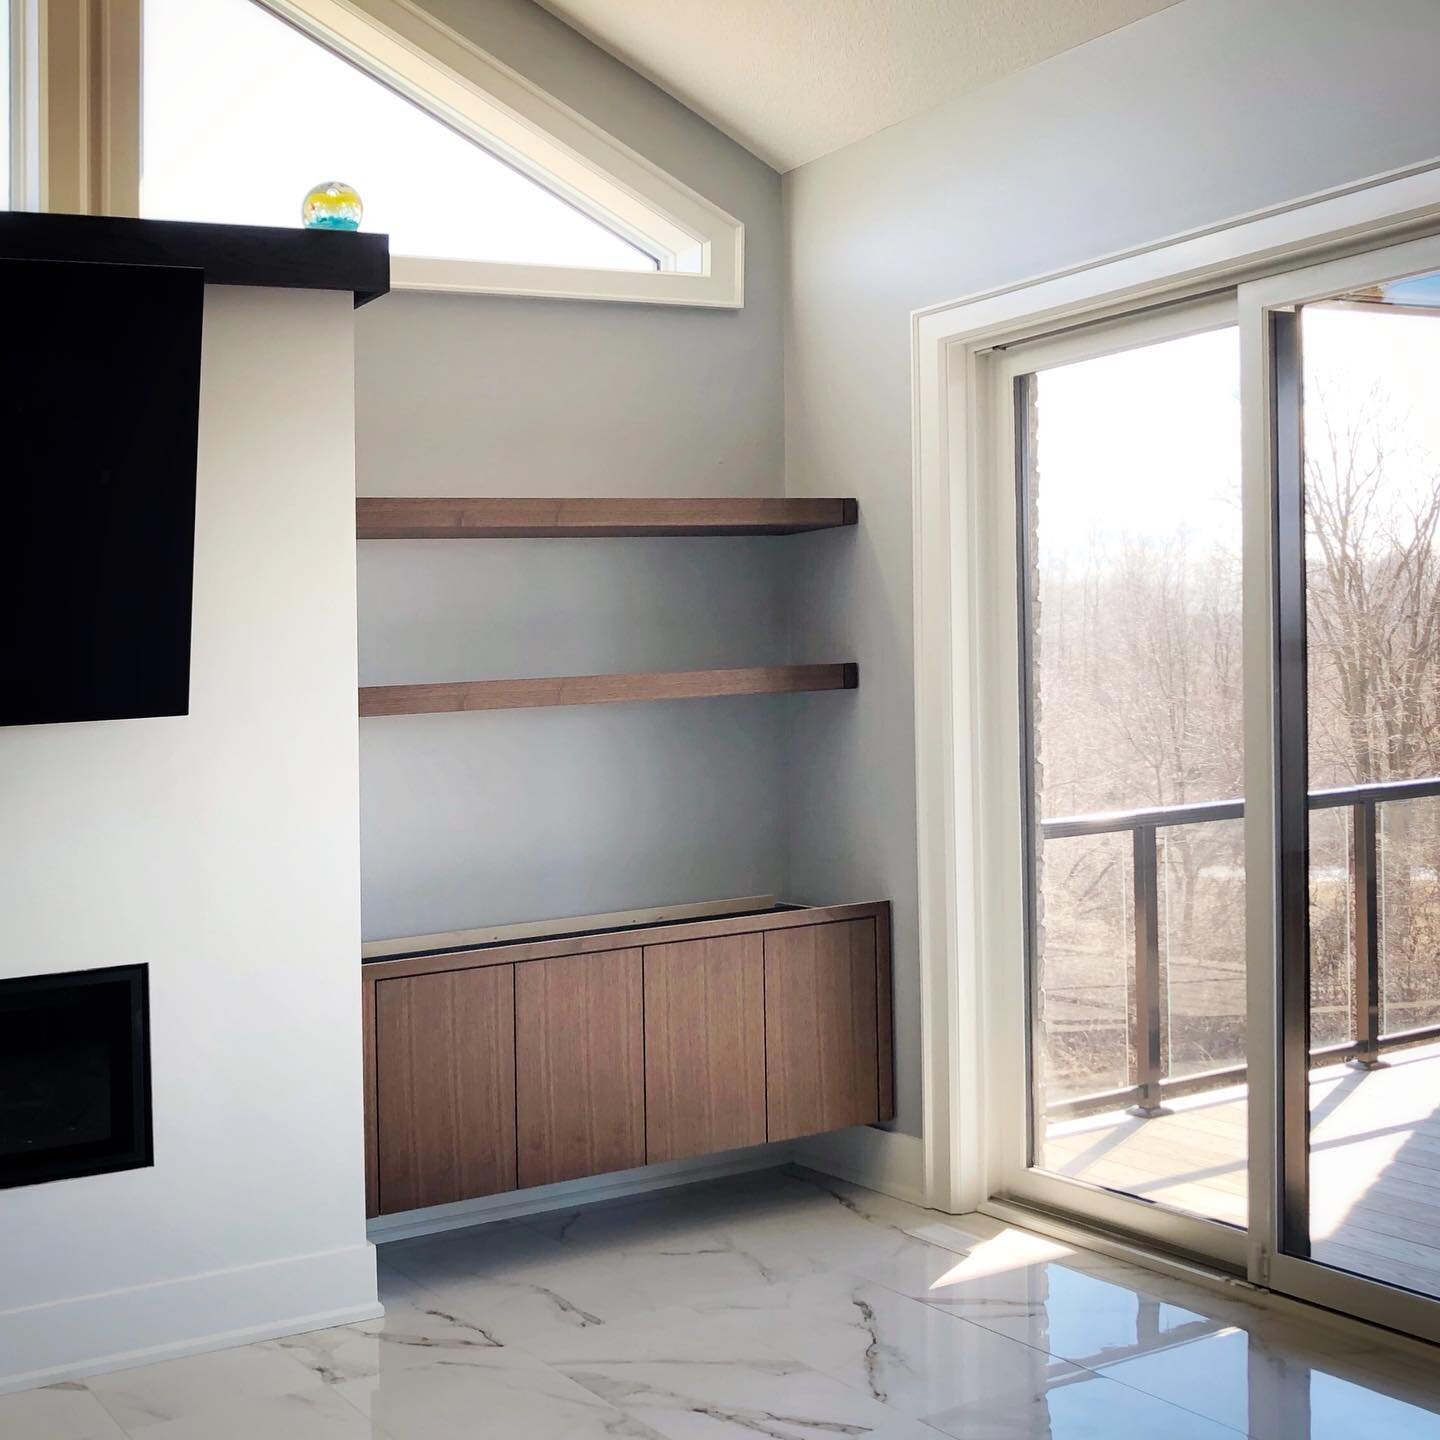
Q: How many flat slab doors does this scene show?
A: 4